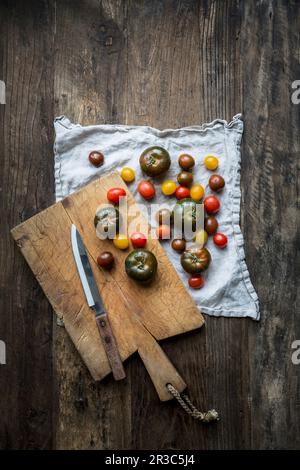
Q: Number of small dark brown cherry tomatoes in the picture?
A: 8